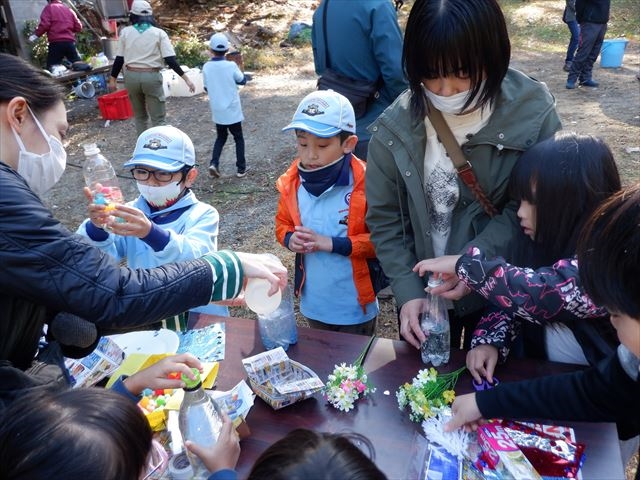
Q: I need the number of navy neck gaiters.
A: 1